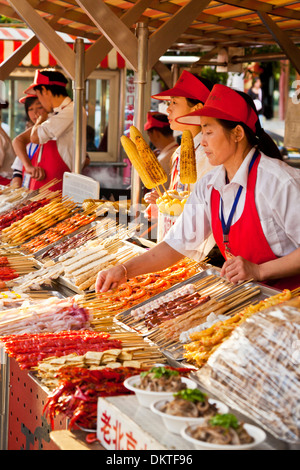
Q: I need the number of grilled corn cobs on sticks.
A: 3